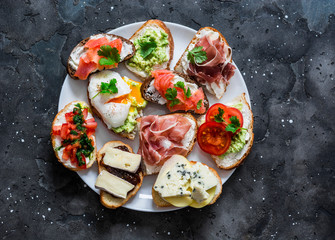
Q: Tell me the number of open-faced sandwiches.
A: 10